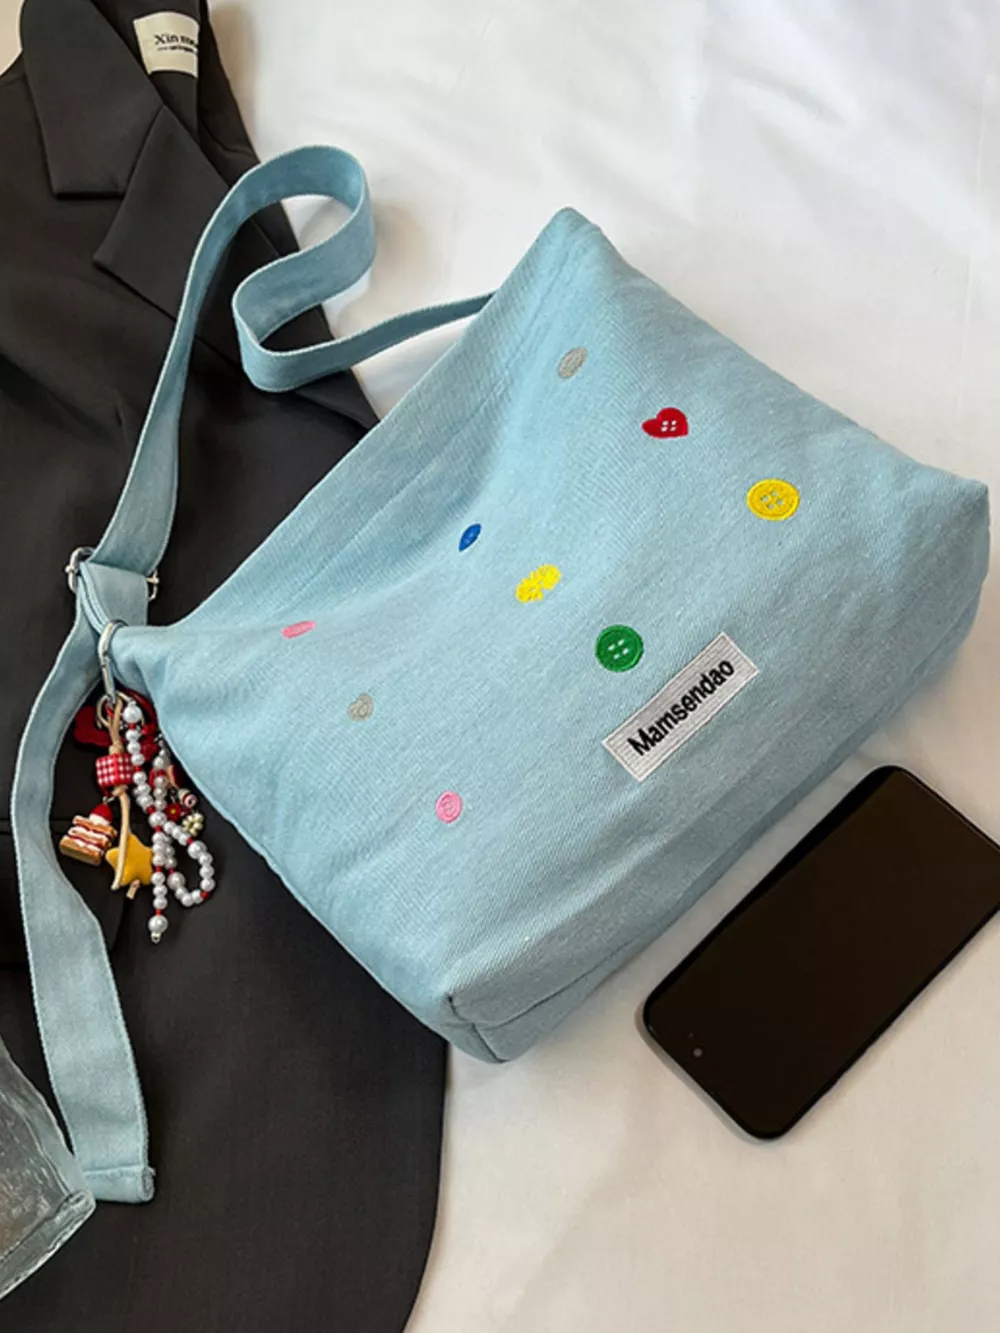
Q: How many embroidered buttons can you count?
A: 9